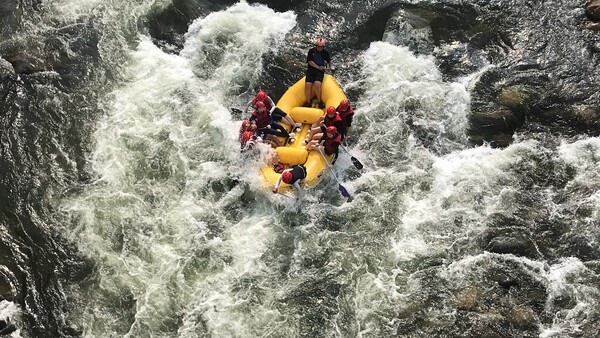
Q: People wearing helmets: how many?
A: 9